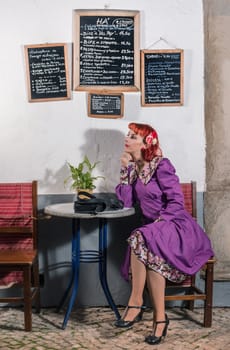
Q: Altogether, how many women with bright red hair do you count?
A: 1